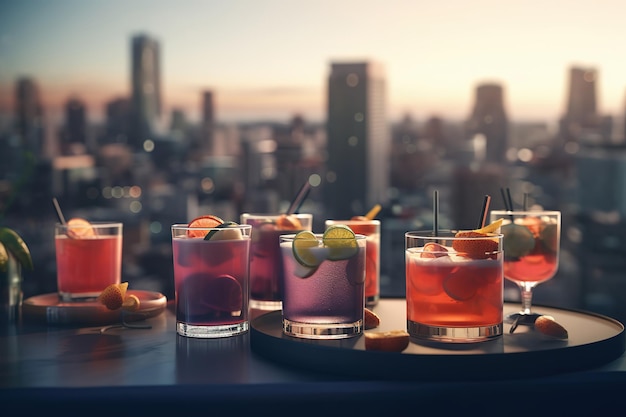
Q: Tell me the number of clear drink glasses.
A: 7